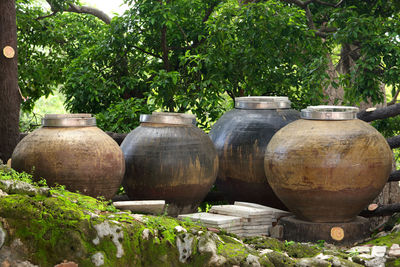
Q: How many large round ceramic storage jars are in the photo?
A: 4